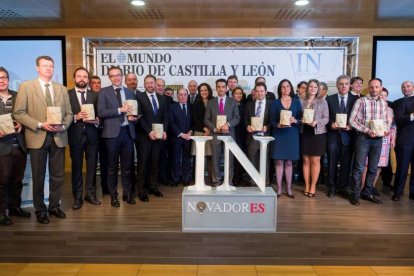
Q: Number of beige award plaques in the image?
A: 11